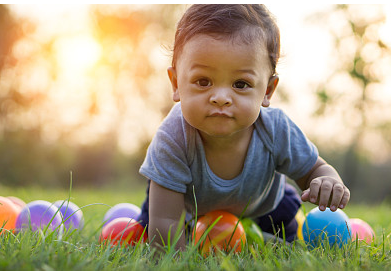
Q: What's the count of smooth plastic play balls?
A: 11